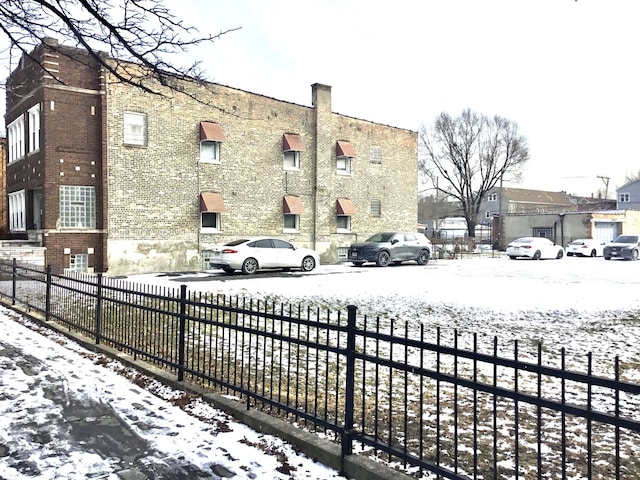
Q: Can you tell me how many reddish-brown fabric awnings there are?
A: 6